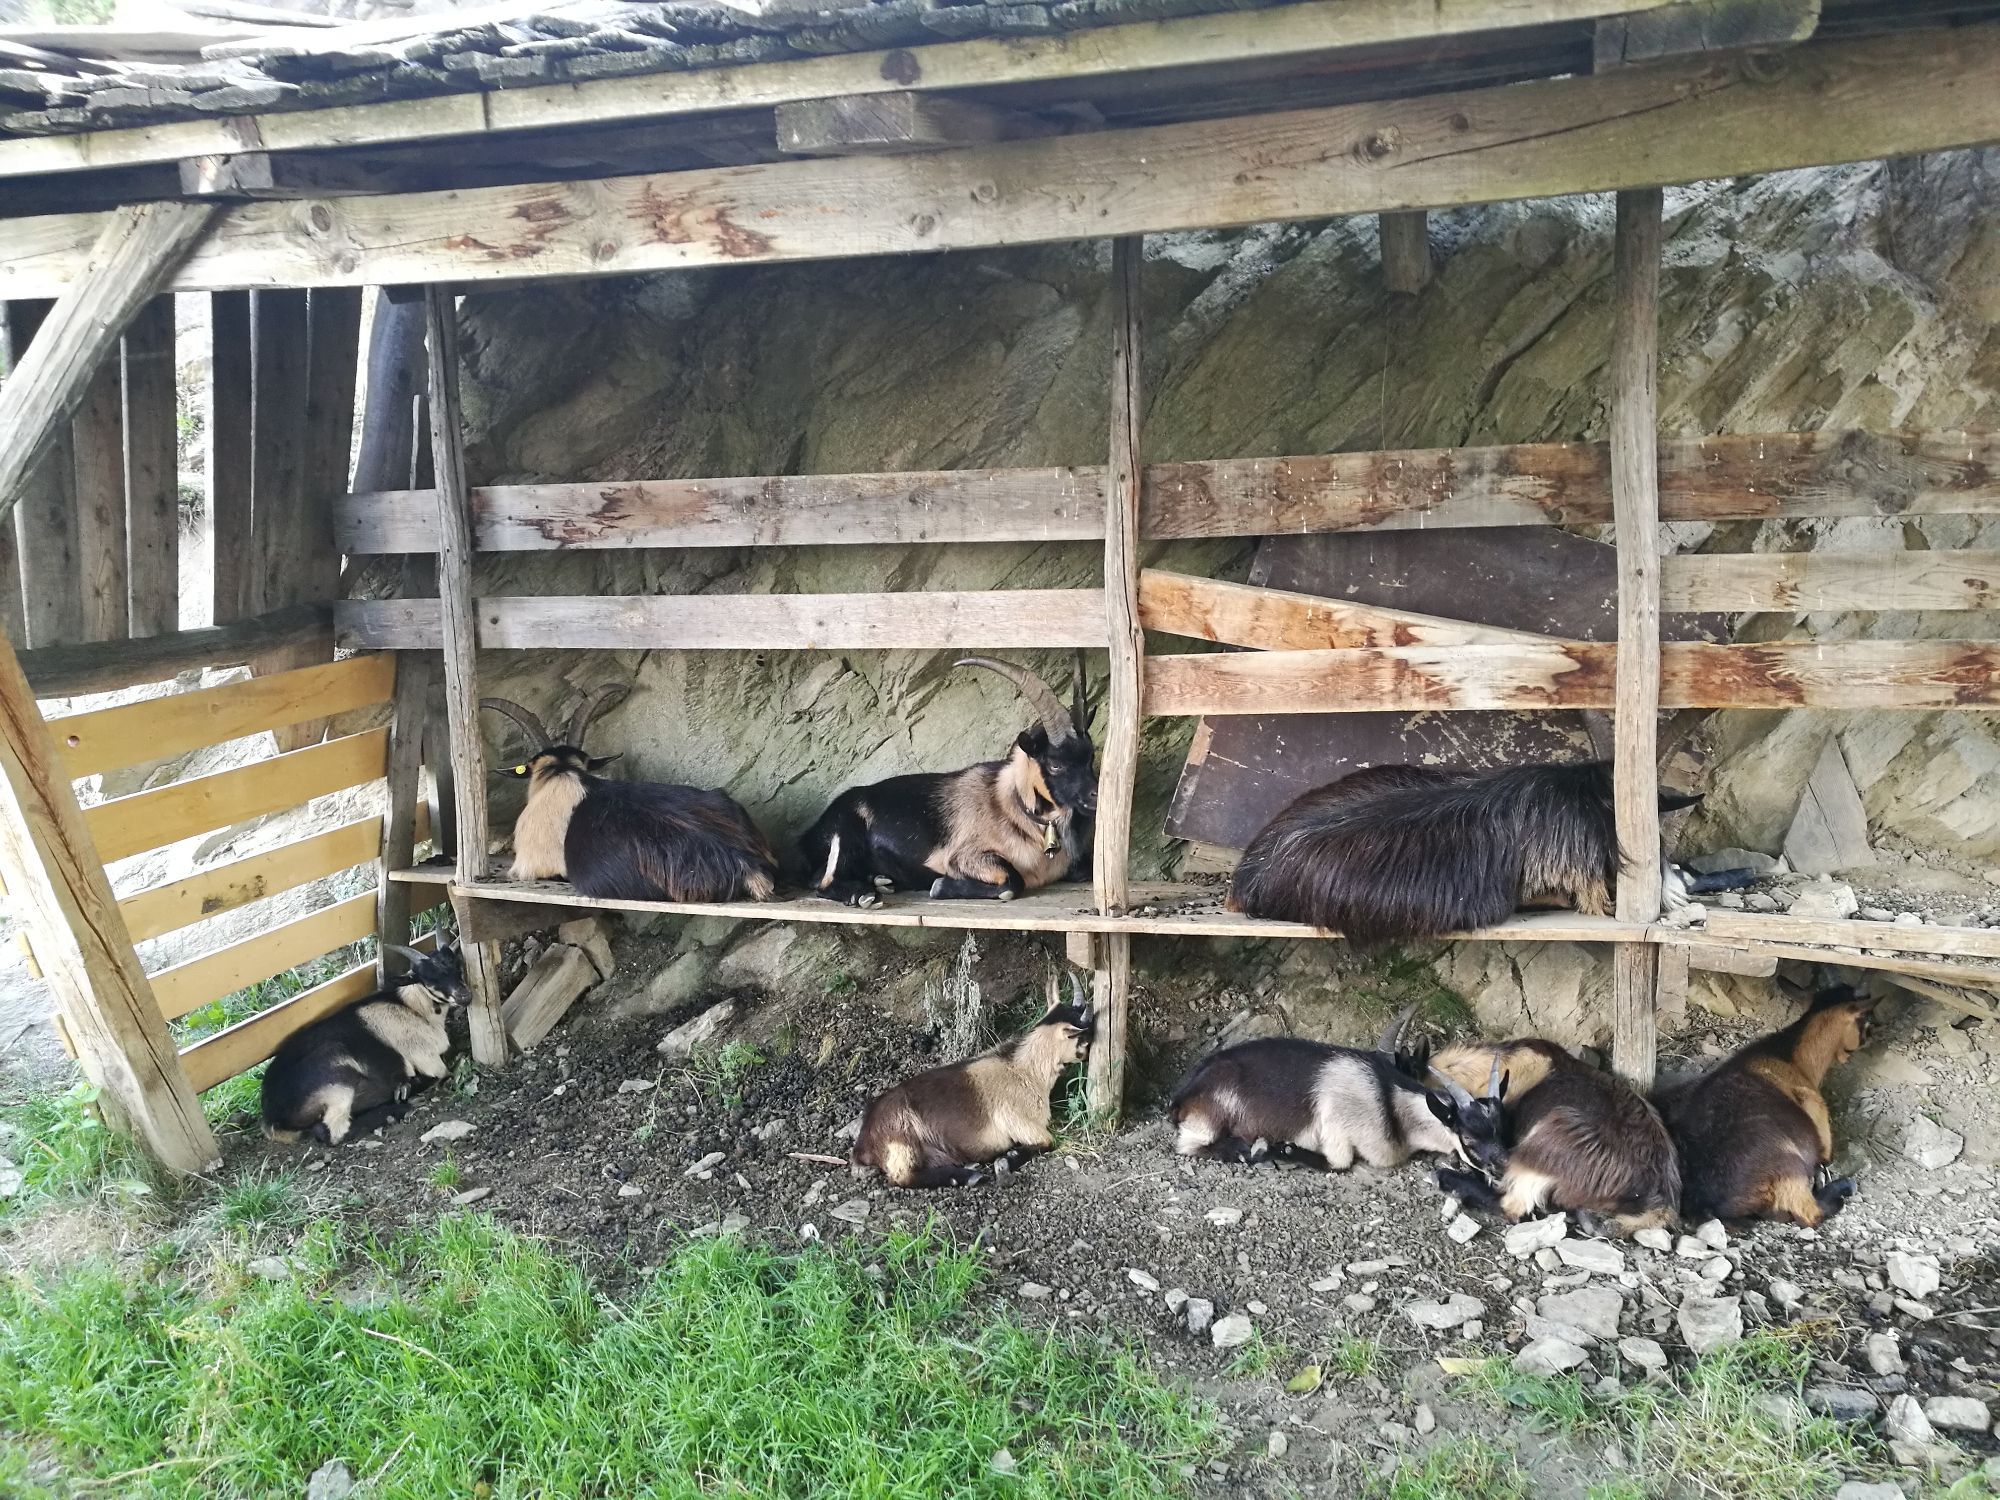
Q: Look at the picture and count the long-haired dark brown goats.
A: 1